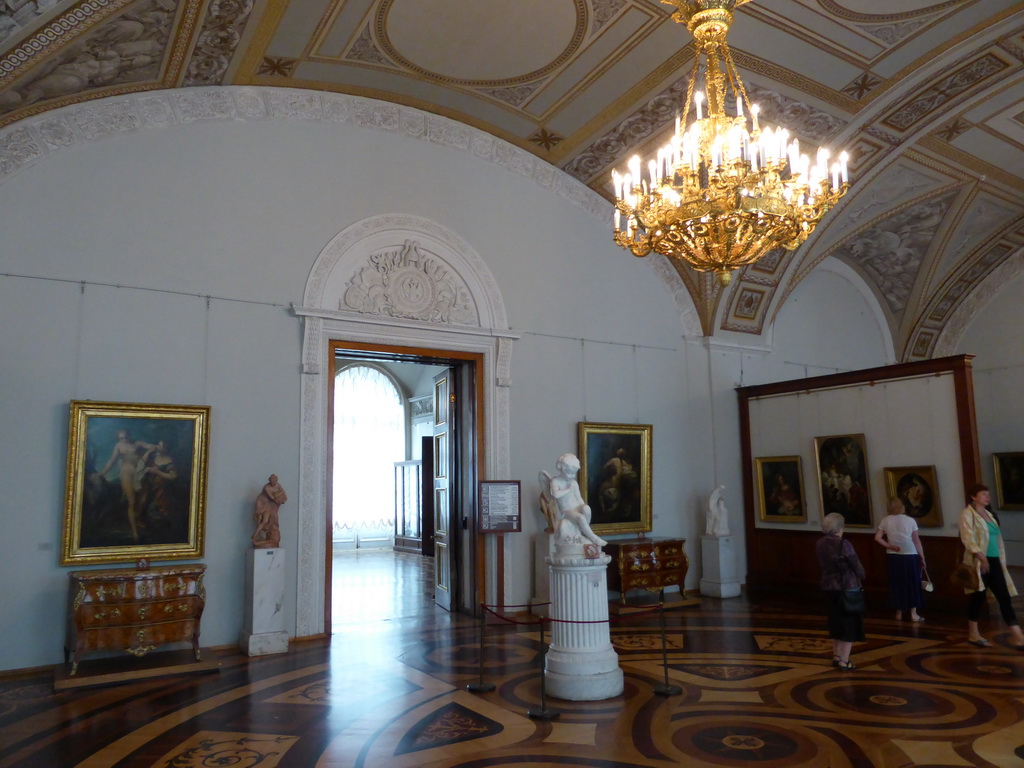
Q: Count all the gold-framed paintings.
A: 6